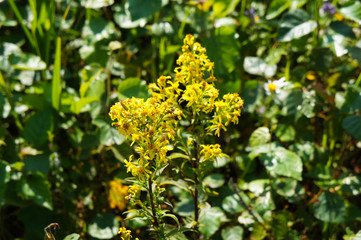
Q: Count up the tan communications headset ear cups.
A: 0